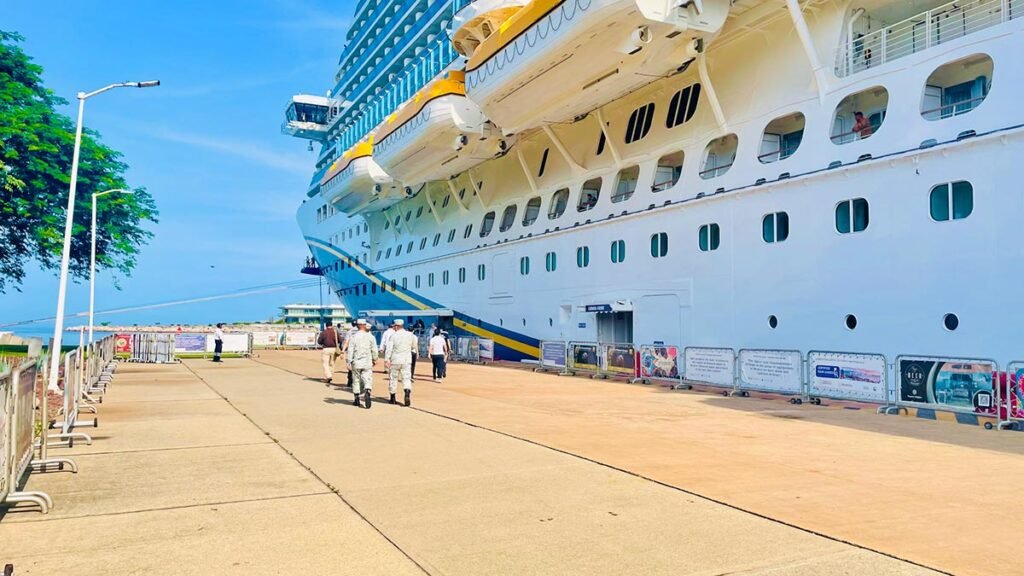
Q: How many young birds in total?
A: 0